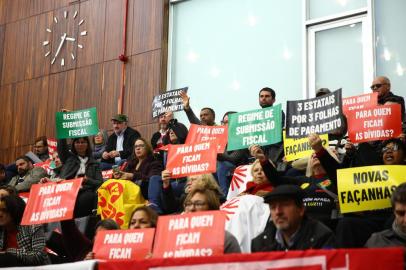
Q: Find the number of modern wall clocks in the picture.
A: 1